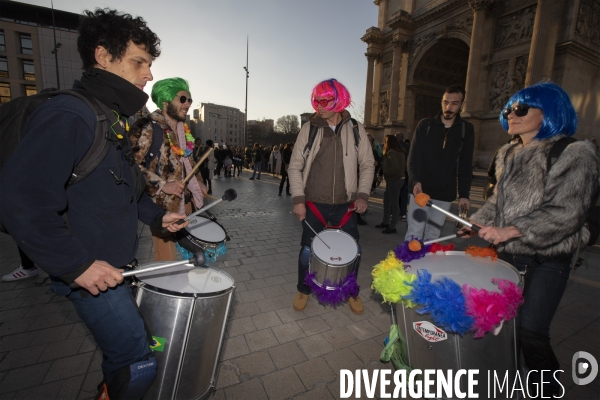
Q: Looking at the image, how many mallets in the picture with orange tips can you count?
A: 2